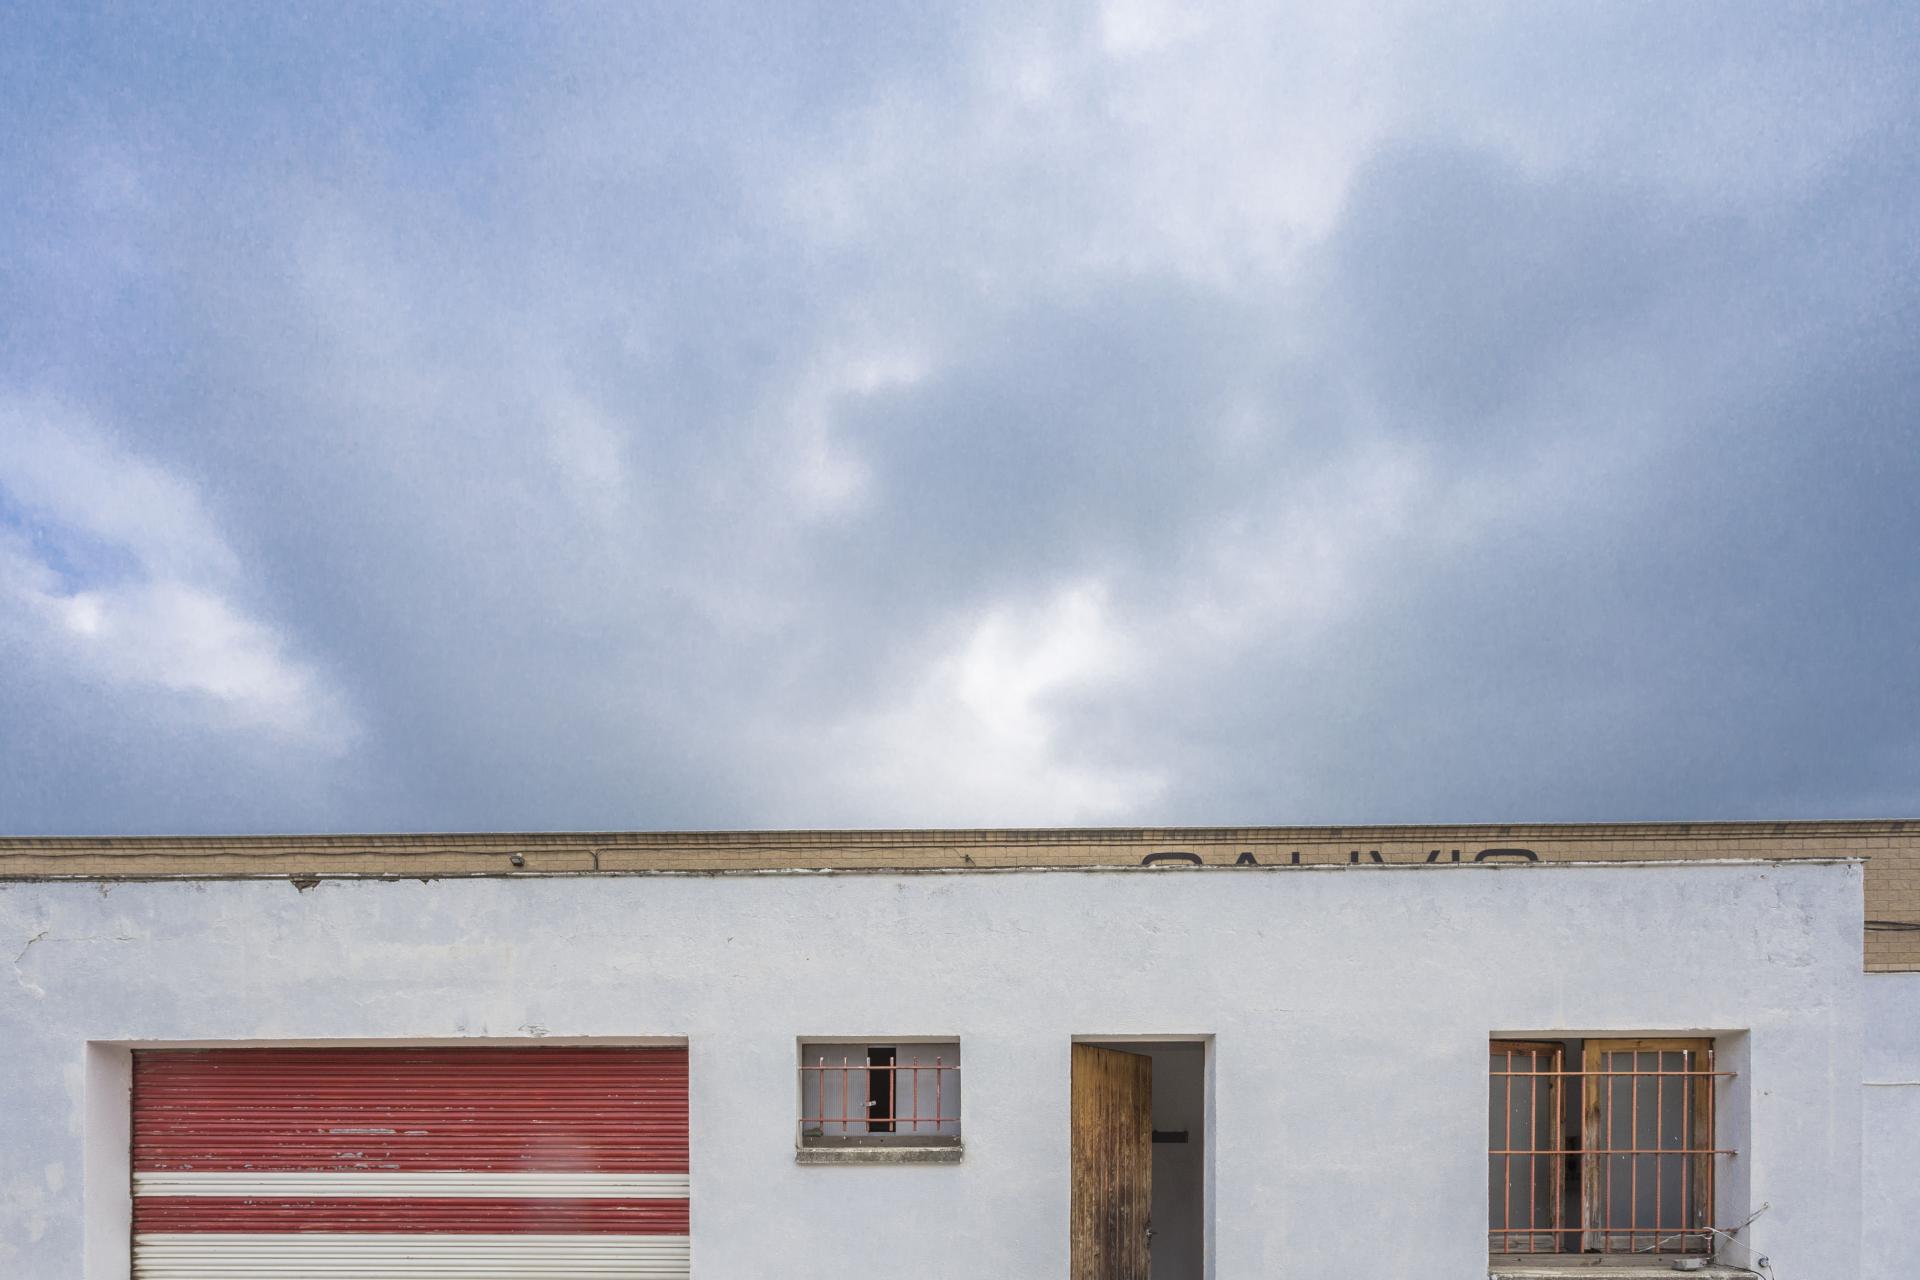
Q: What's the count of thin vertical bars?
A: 15